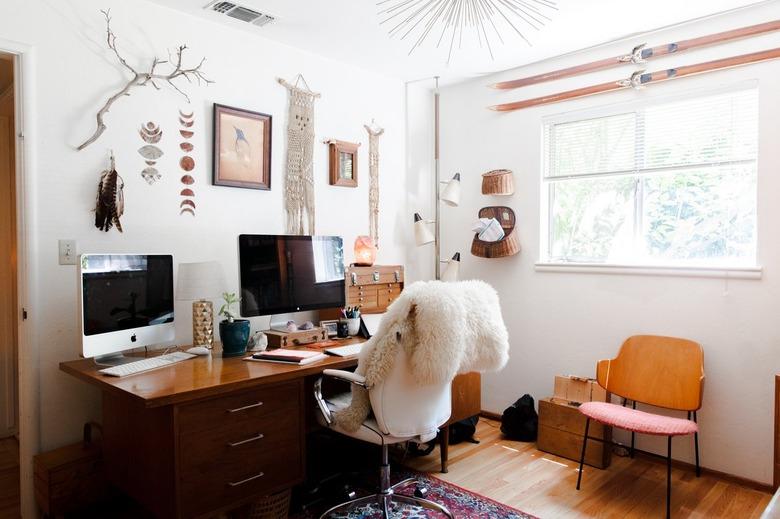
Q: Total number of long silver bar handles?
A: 3